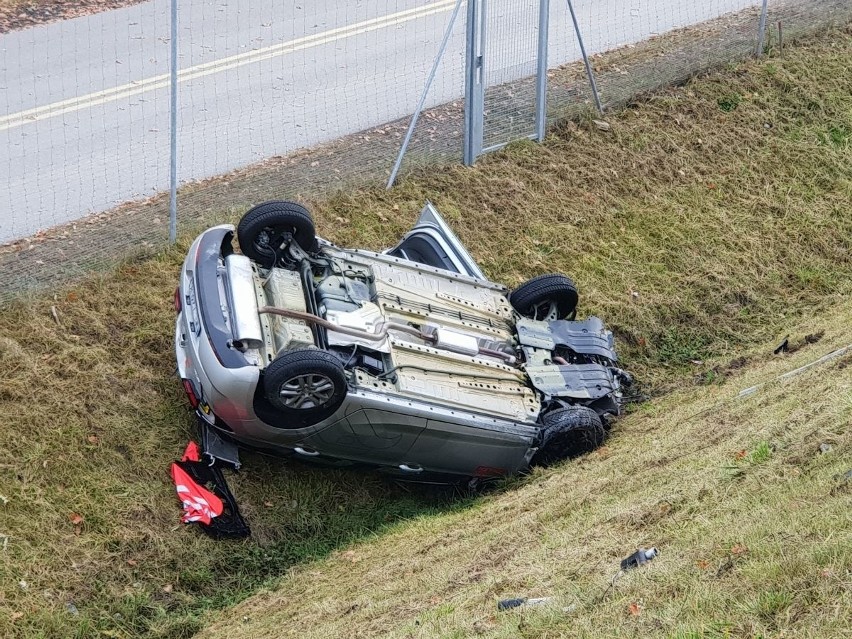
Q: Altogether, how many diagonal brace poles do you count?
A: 2